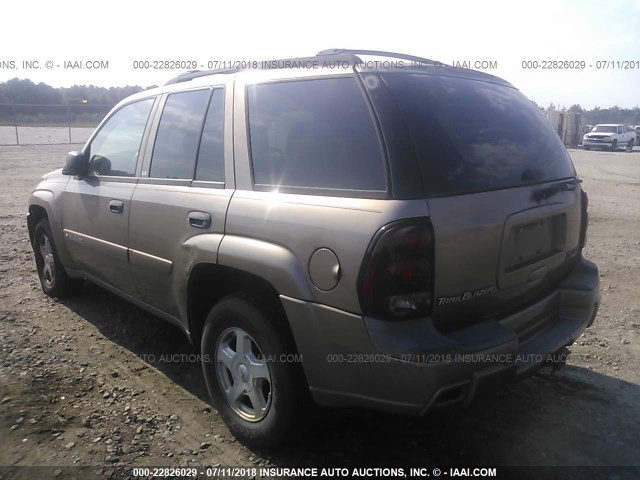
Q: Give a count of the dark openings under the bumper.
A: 1